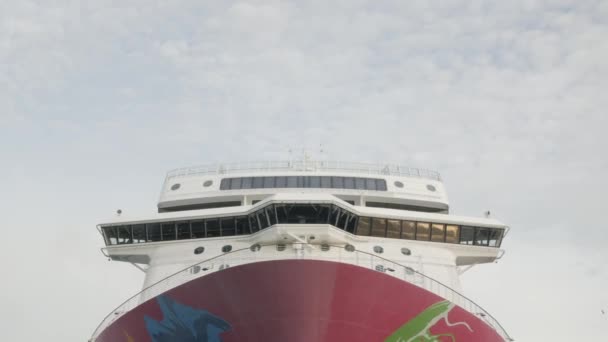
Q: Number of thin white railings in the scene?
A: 2